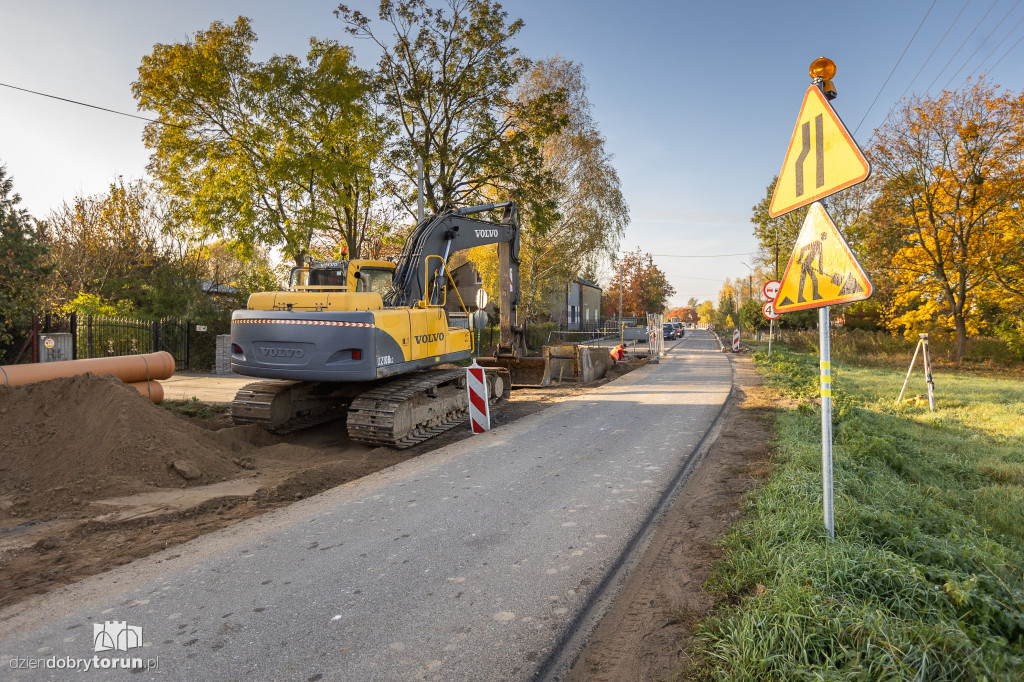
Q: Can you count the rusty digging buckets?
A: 1